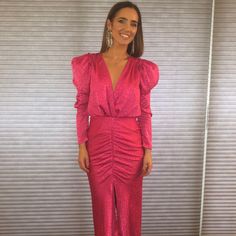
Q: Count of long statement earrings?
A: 2